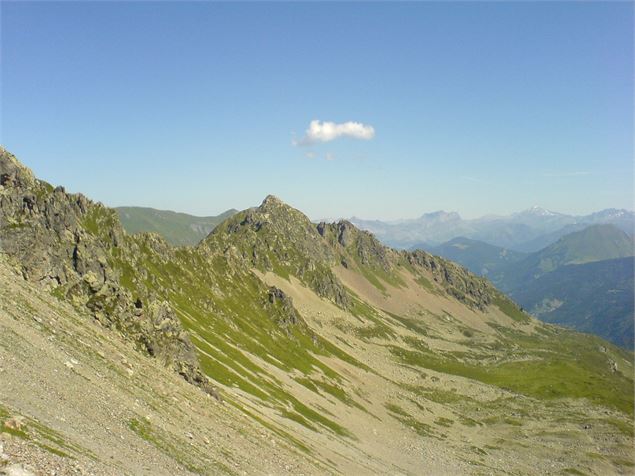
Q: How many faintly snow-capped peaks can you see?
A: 2